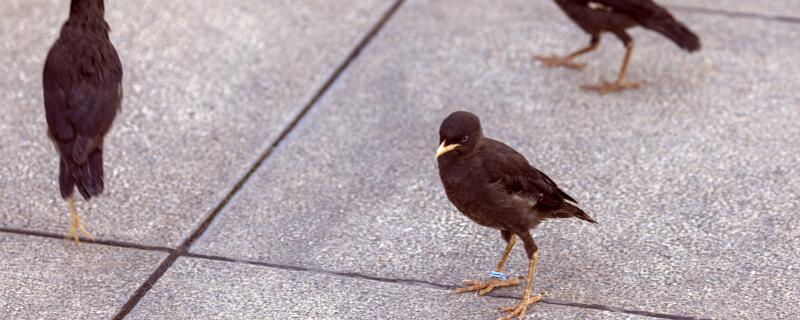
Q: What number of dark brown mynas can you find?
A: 3